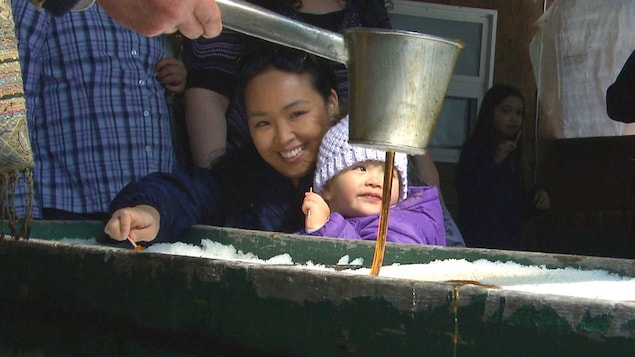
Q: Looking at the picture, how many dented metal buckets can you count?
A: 1